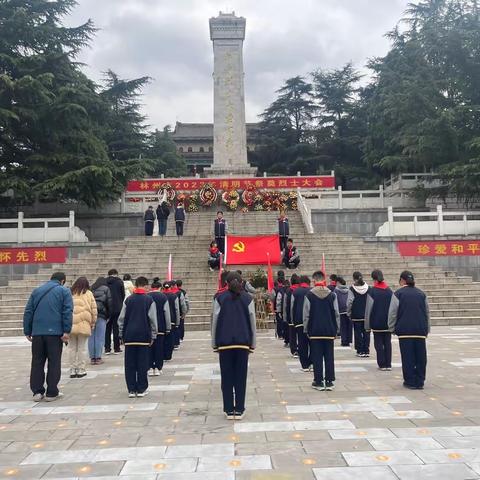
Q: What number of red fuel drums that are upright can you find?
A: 0